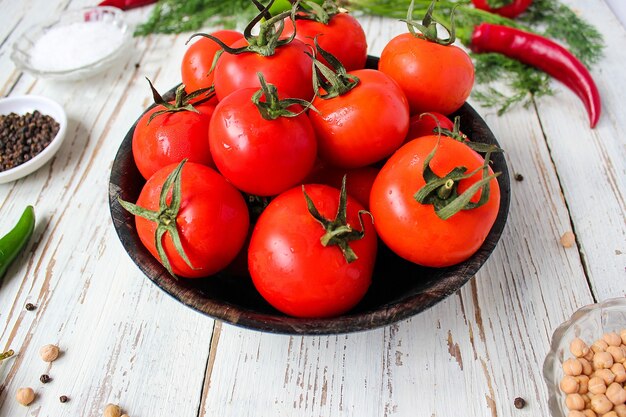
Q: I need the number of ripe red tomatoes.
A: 12